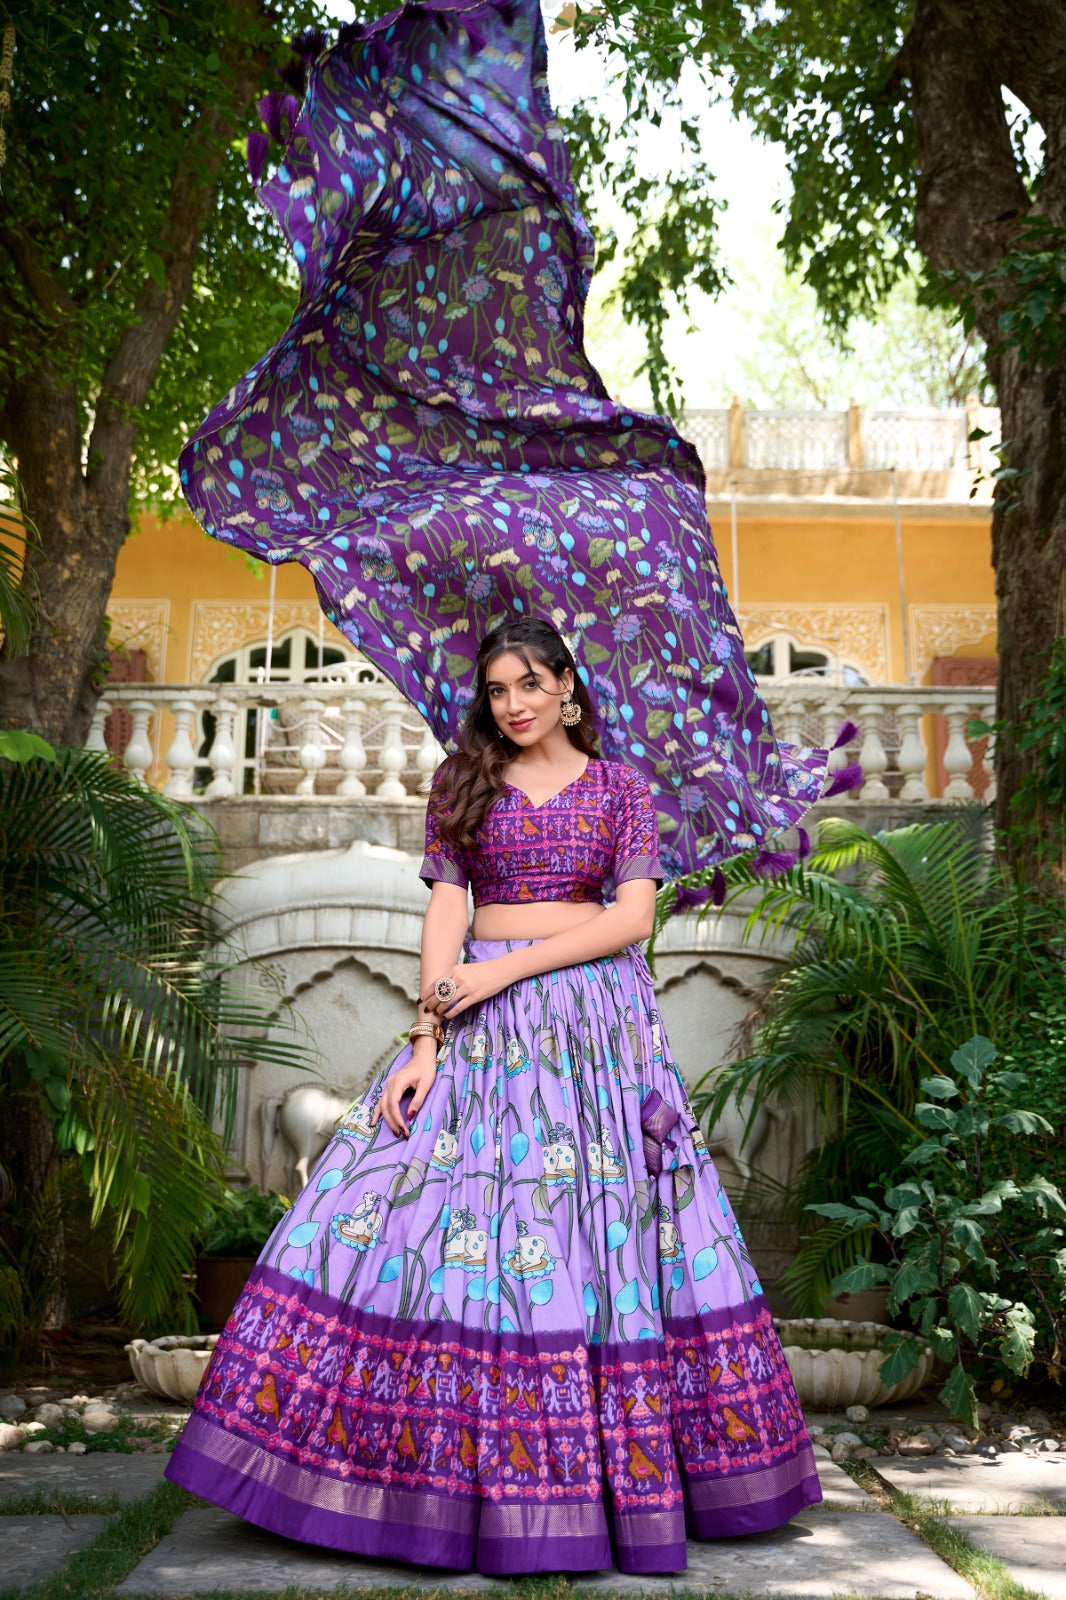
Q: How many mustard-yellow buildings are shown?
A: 1